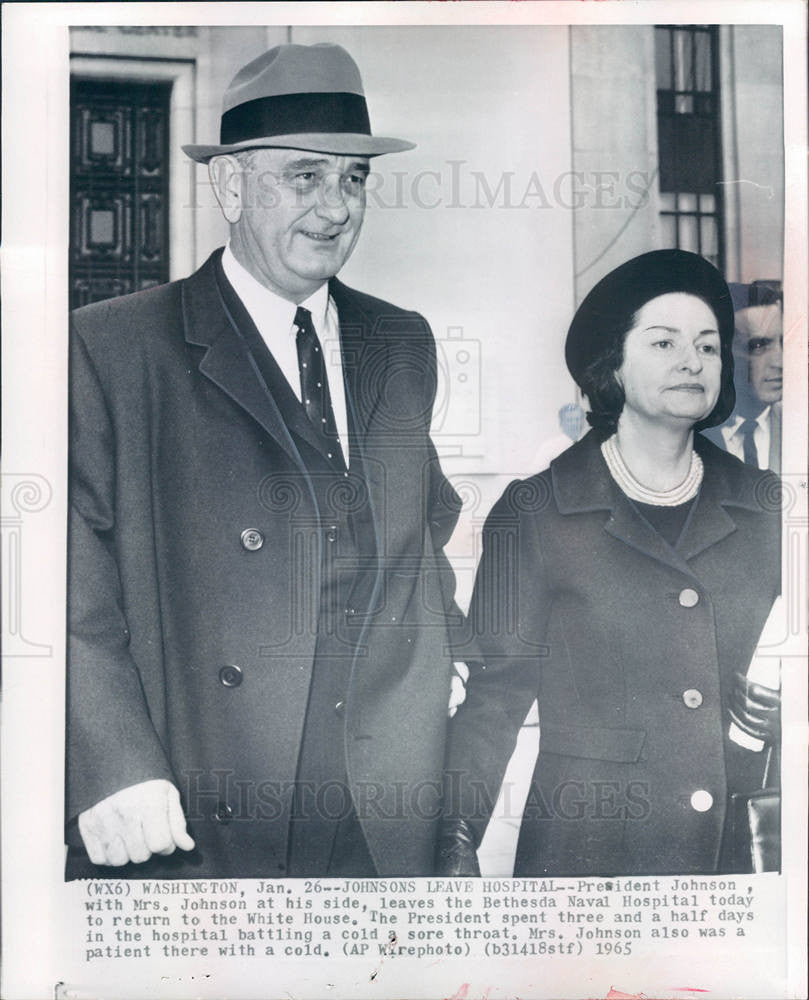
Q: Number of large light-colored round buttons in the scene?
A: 3